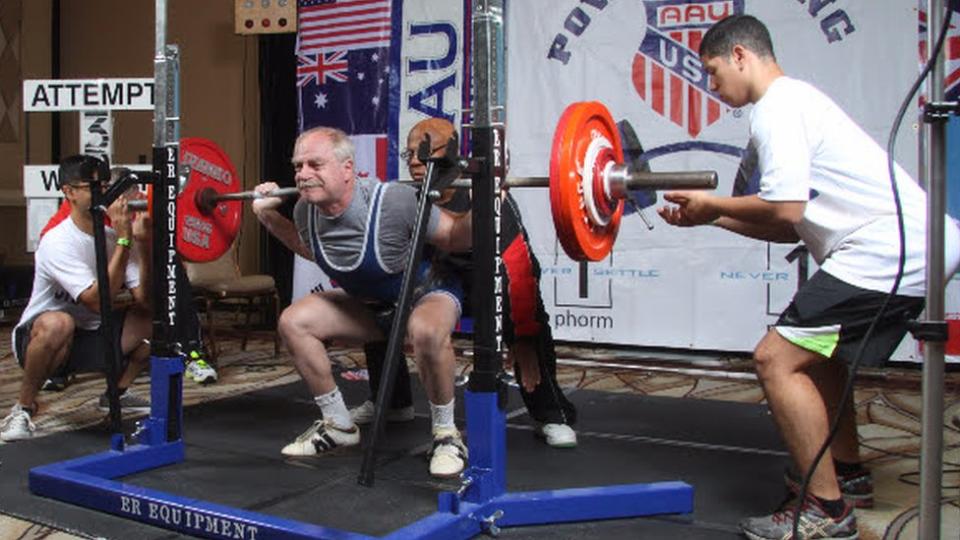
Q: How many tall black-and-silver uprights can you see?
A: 2